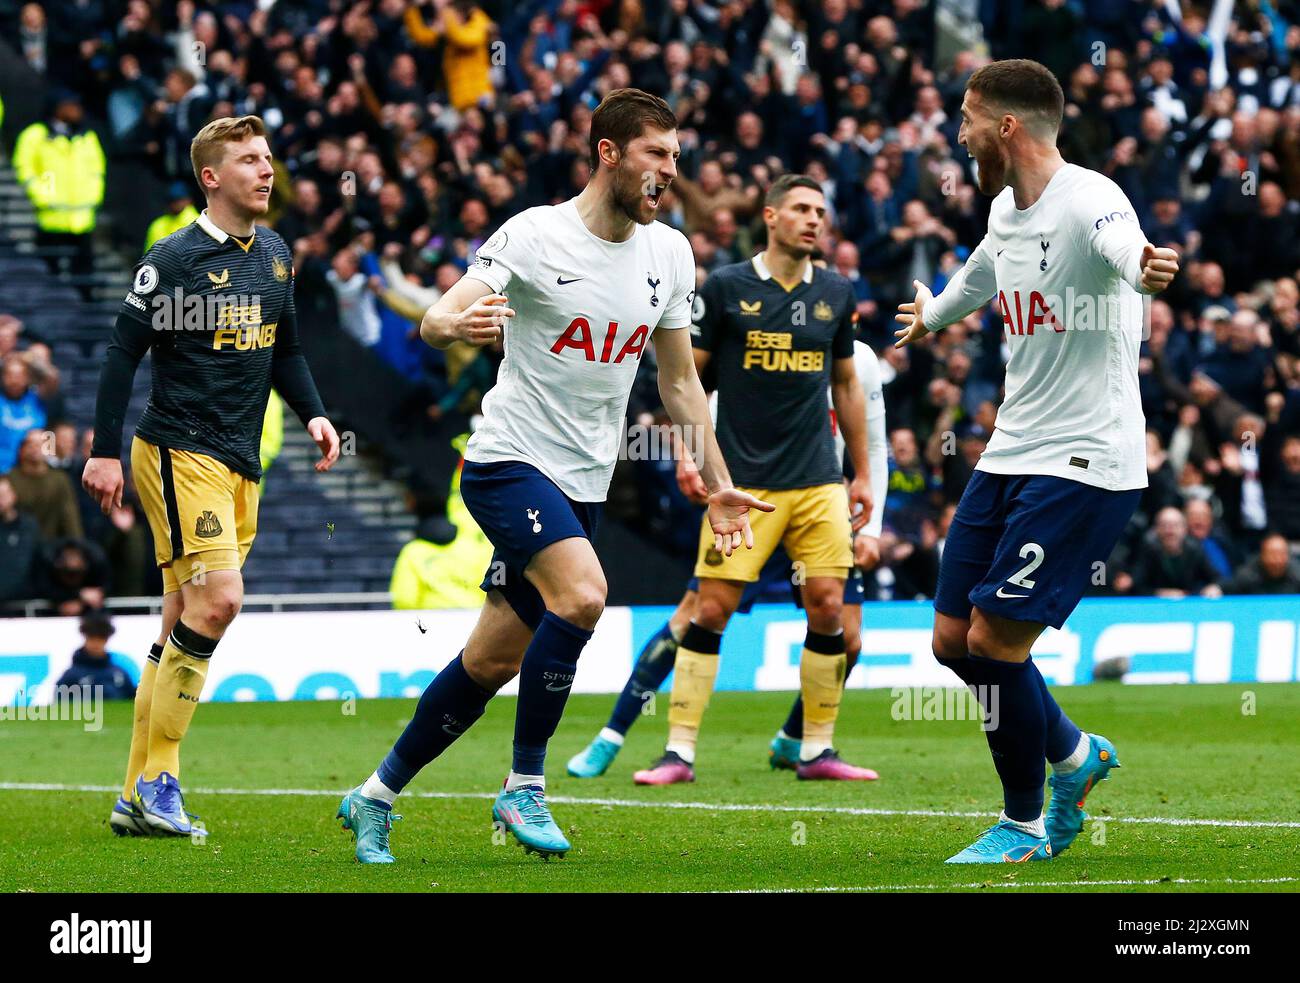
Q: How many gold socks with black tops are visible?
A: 4